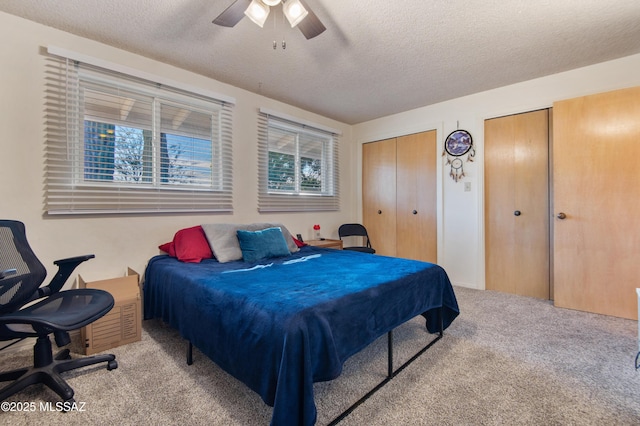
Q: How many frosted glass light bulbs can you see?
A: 2